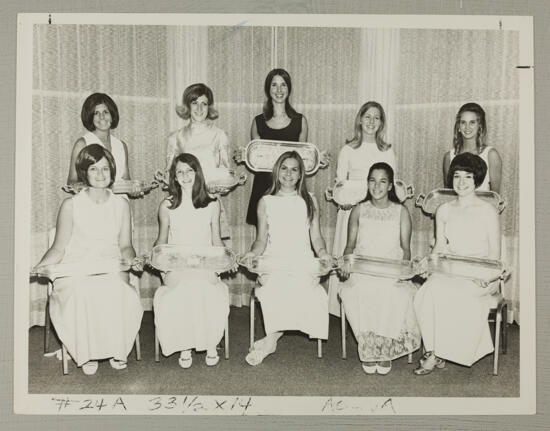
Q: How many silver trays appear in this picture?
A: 10